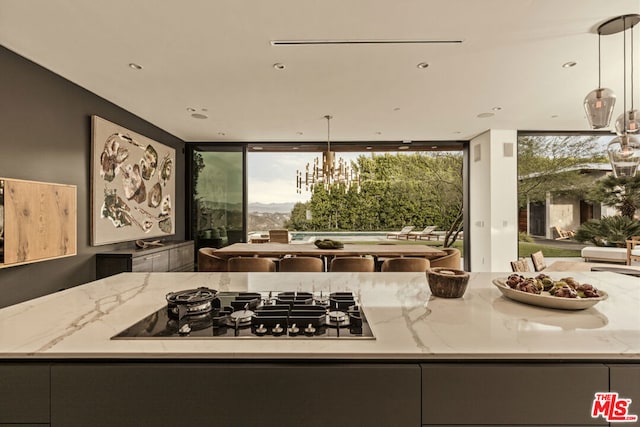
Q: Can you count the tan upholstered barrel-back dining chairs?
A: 6